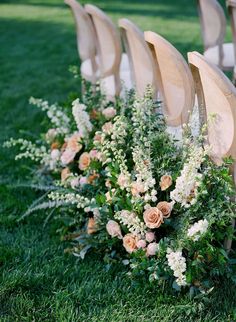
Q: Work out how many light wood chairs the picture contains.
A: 7